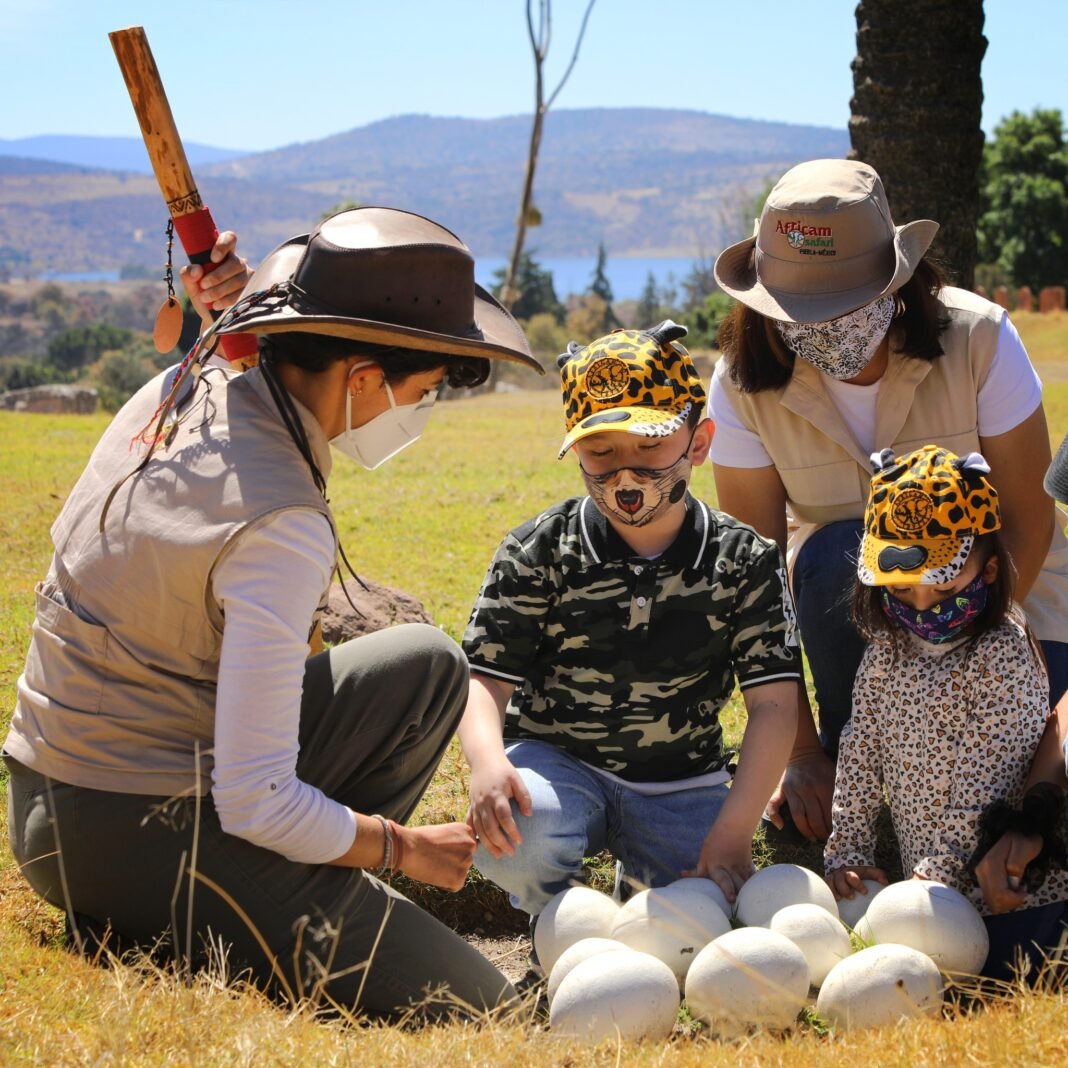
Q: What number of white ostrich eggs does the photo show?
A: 11